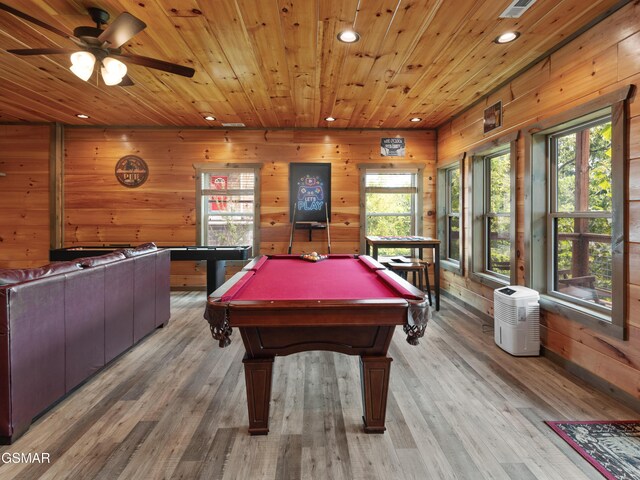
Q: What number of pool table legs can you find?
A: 2